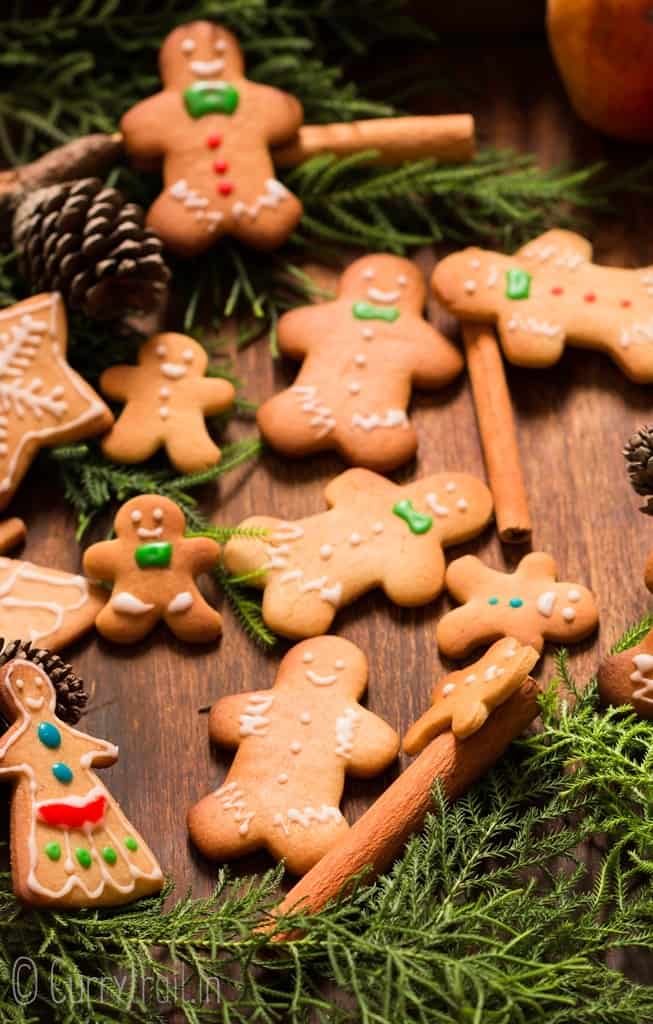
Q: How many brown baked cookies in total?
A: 13